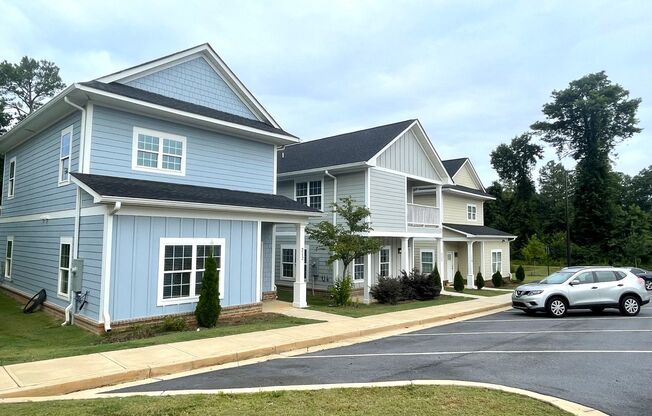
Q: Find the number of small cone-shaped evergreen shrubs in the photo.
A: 6